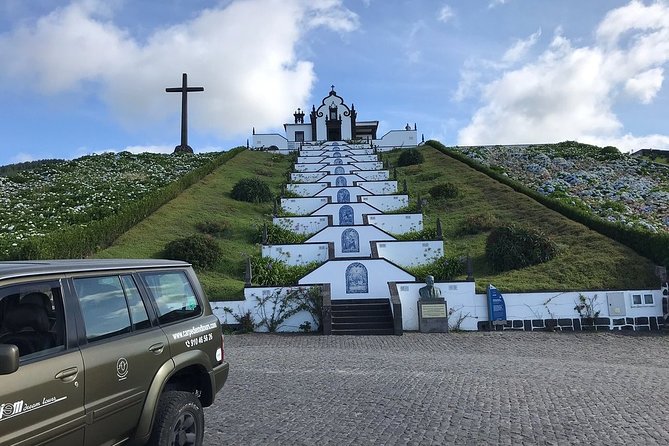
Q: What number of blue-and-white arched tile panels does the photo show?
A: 10